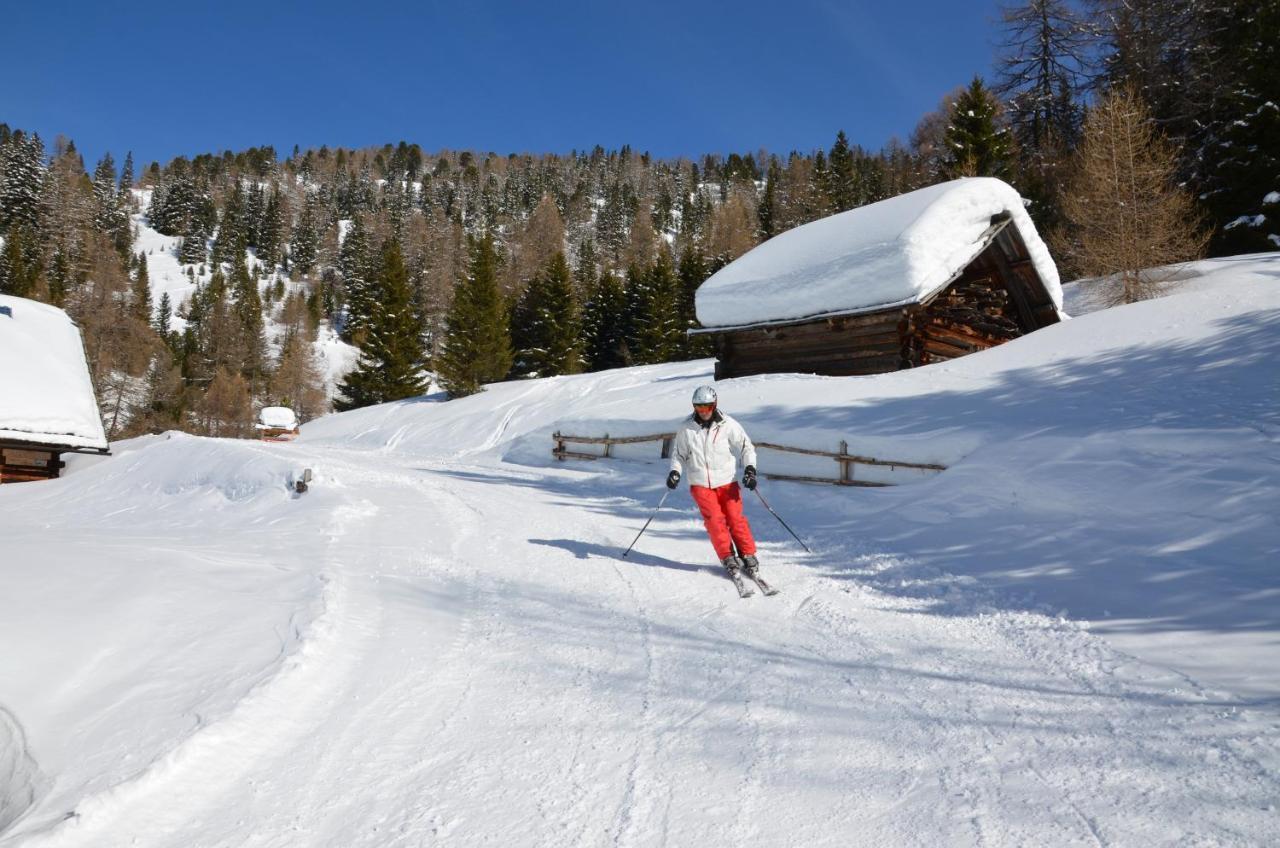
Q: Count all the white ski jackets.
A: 1